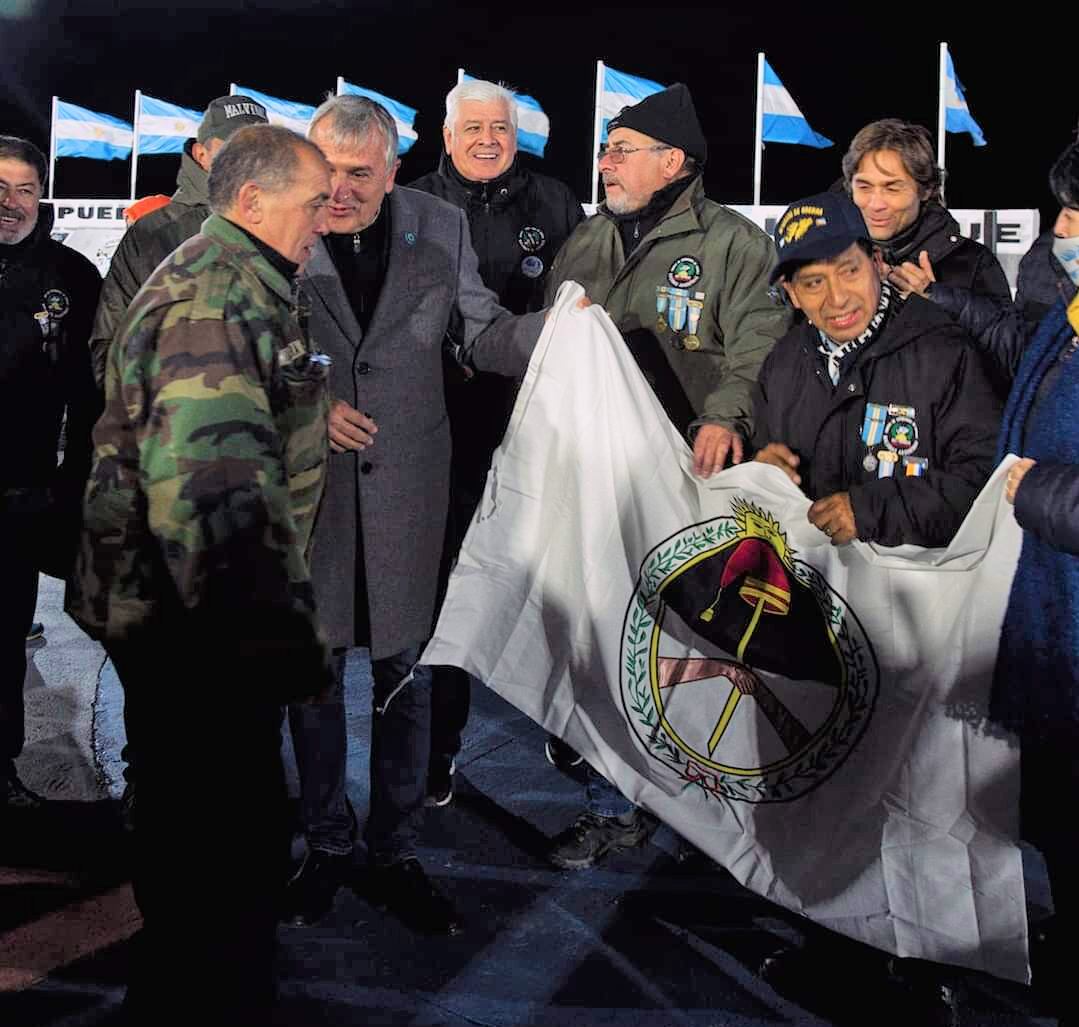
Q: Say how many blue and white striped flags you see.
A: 8